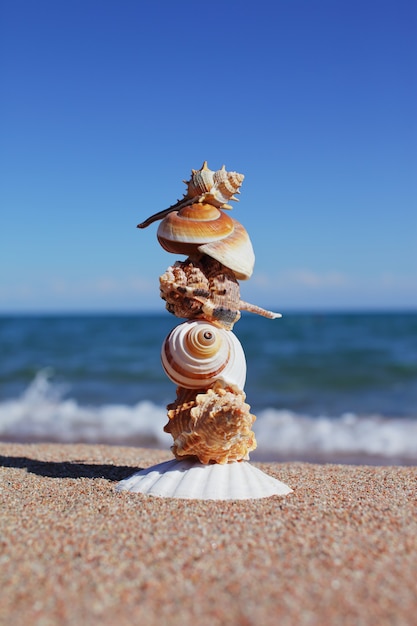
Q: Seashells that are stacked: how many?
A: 6